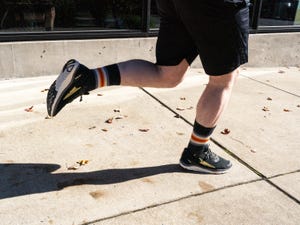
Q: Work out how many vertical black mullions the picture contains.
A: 2